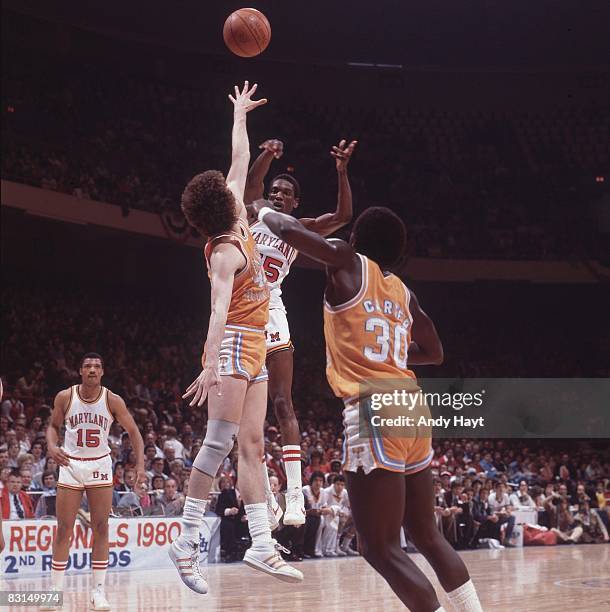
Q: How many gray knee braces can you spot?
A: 1